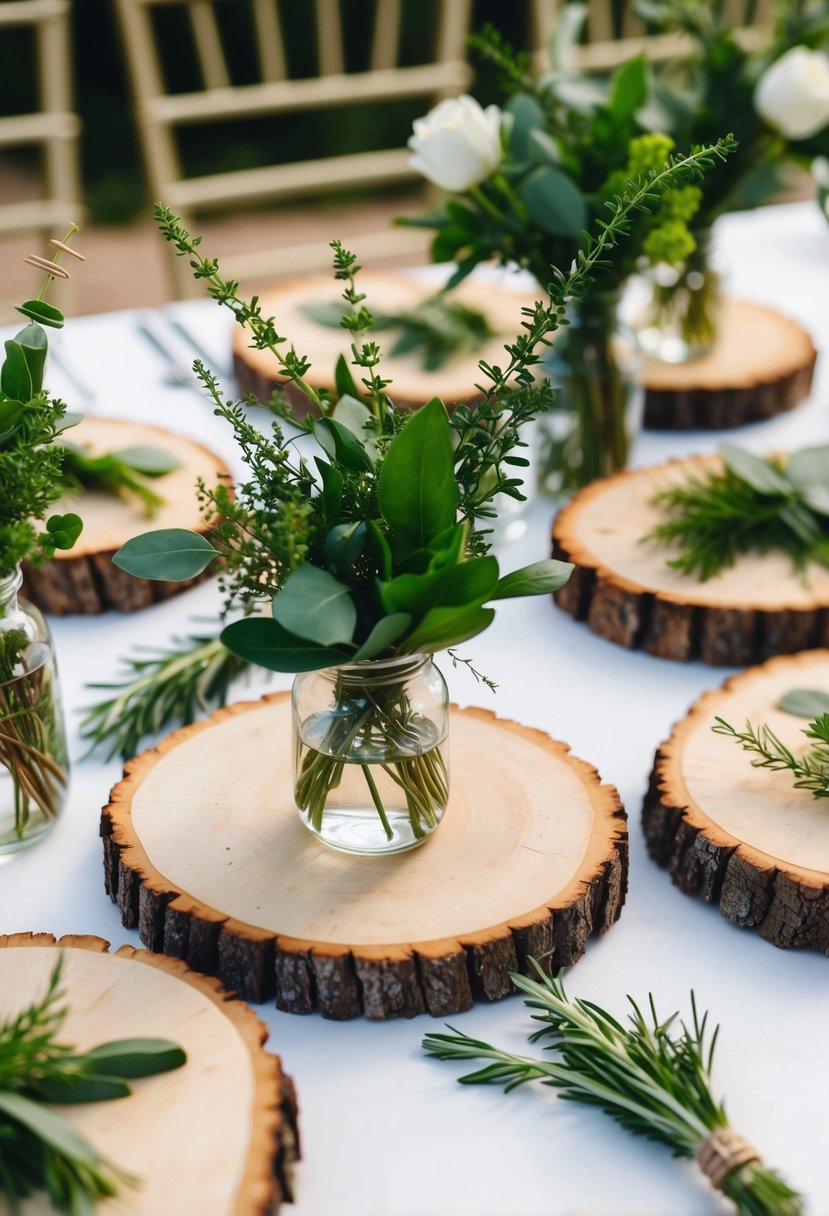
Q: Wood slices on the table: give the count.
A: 7